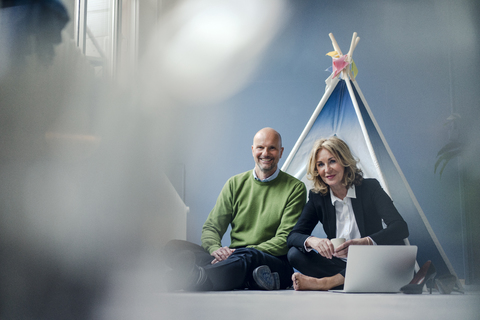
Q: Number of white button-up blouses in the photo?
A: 1